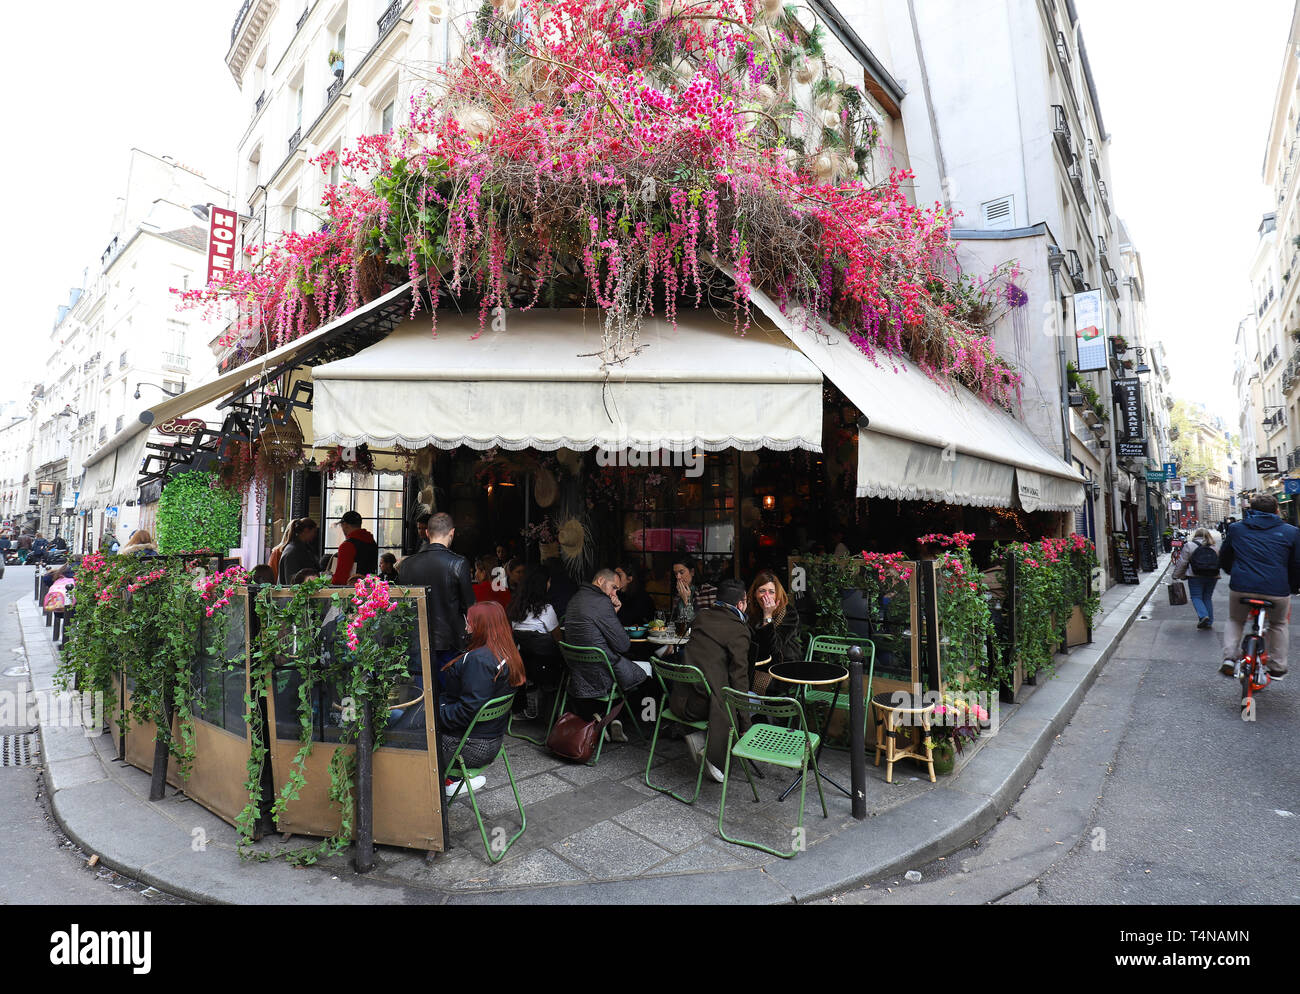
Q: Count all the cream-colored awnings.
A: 3